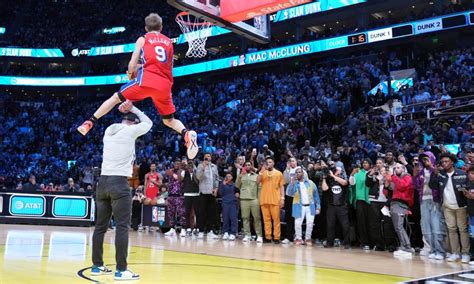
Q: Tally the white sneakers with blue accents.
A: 2